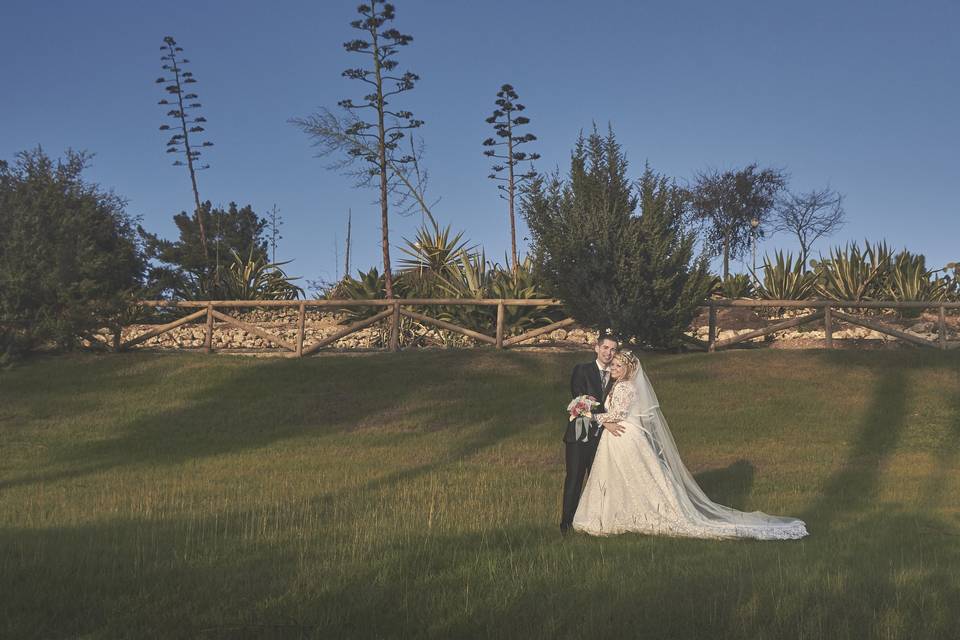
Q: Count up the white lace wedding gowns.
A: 1